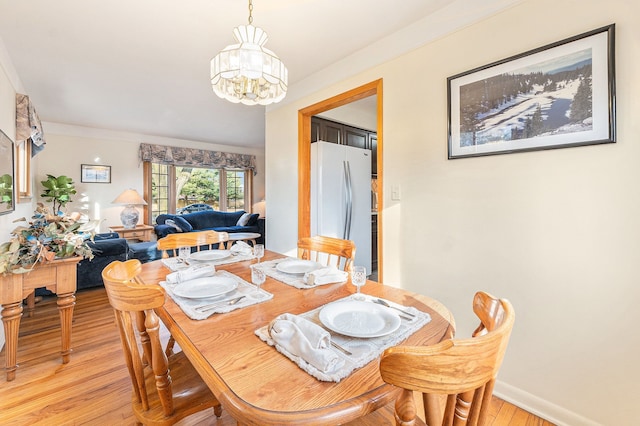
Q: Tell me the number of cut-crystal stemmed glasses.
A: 4